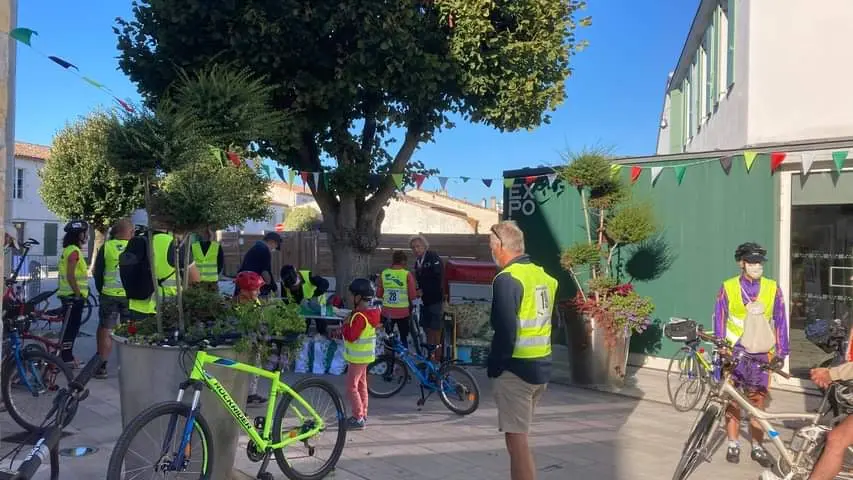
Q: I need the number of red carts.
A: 1